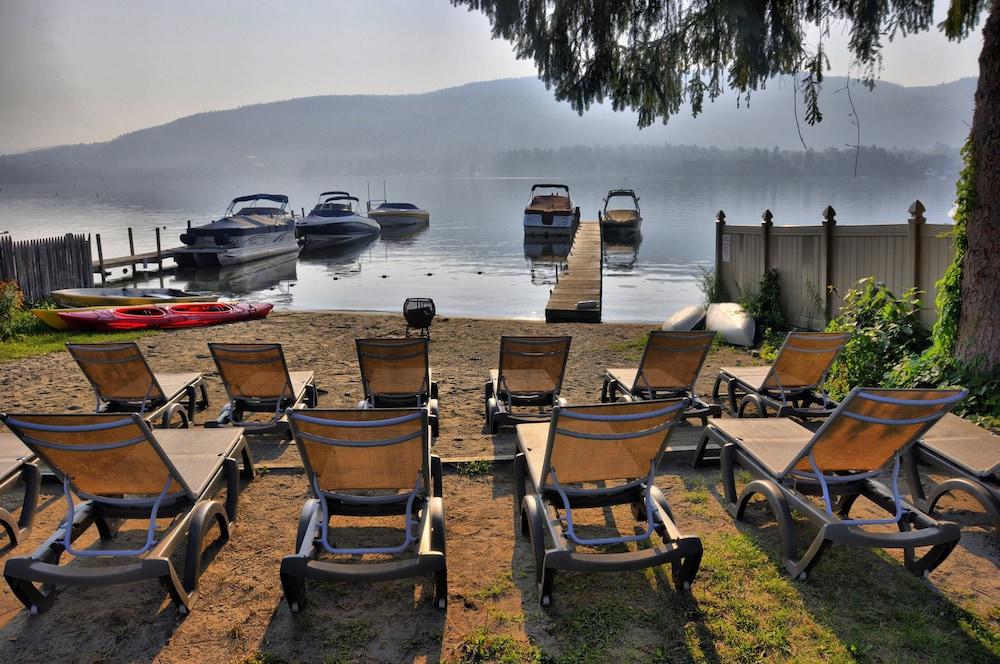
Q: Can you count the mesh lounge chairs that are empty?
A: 12